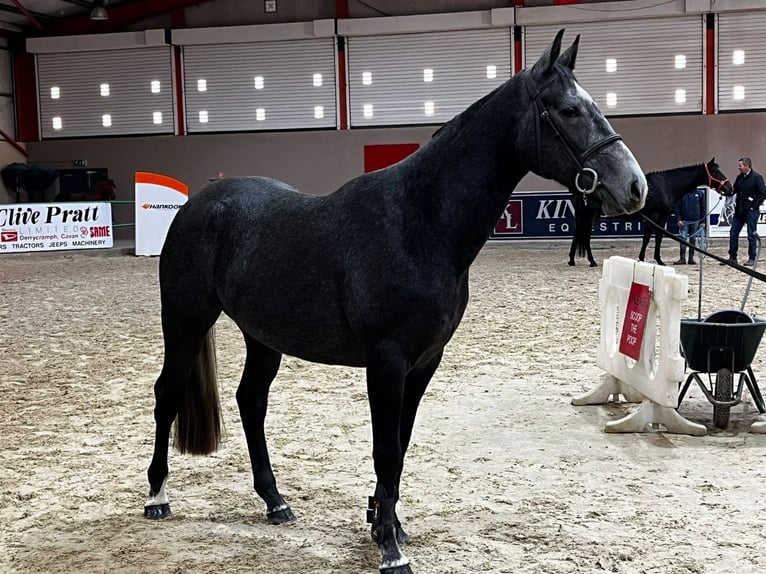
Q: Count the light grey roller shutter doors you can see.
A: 5